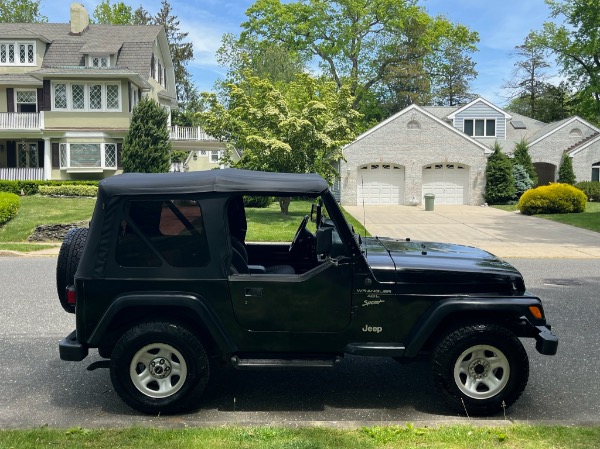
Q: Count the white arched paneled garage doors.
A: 2